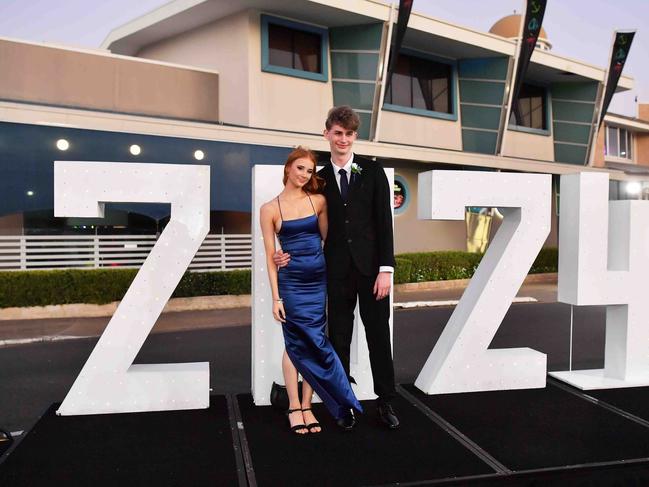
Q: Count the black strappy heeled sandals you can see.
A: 2